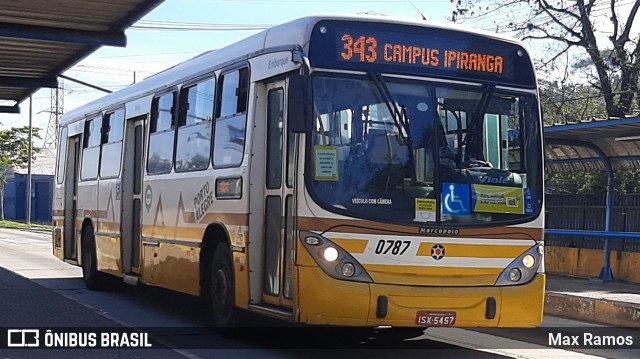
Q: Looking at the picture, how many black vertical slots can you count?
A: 2